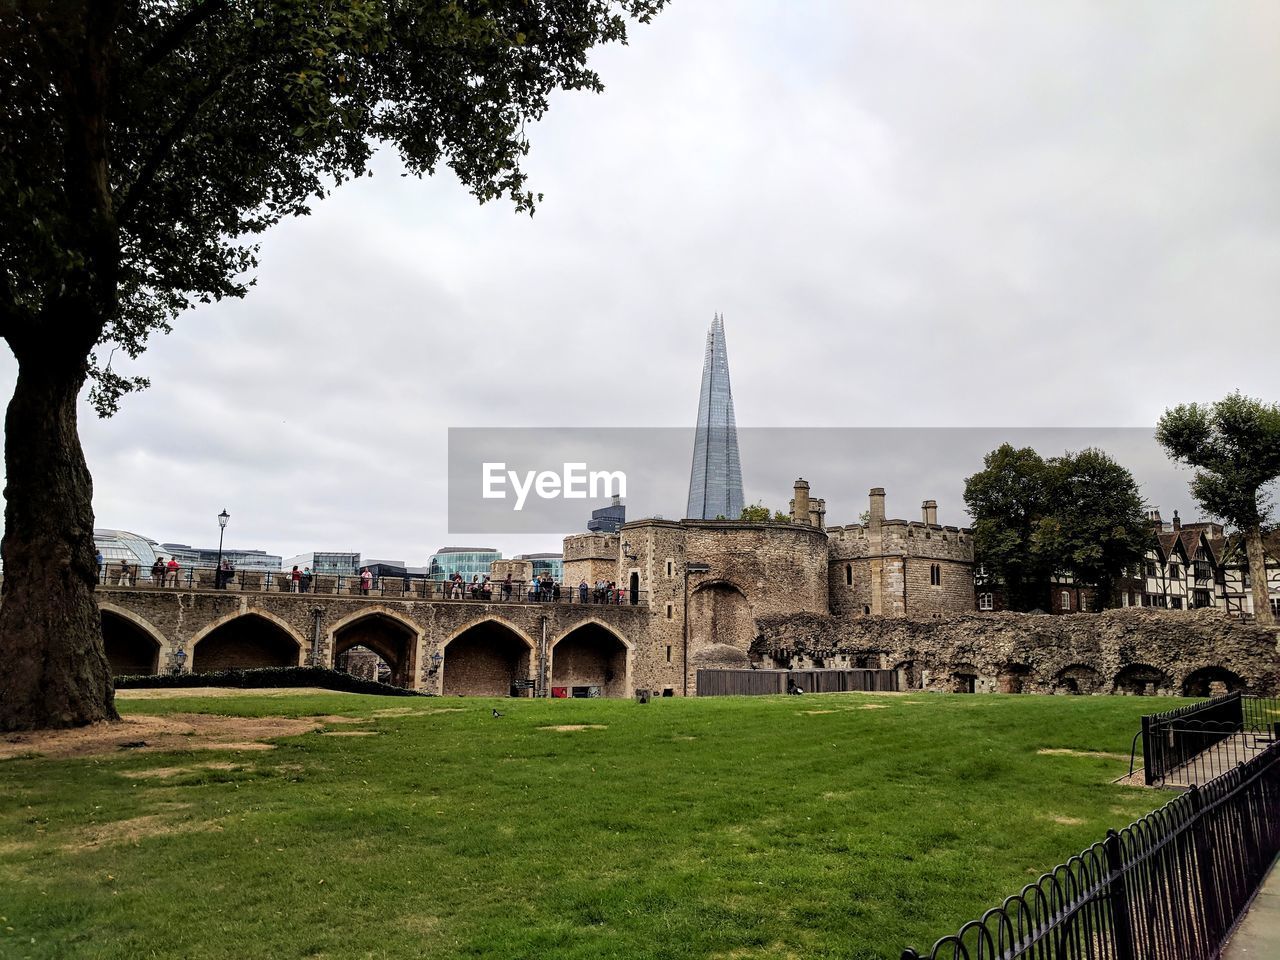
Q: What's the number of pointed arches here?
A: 5